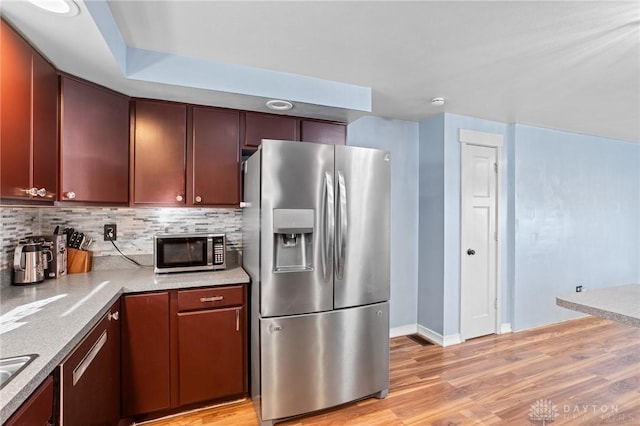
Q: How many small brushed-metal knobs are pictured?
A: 6